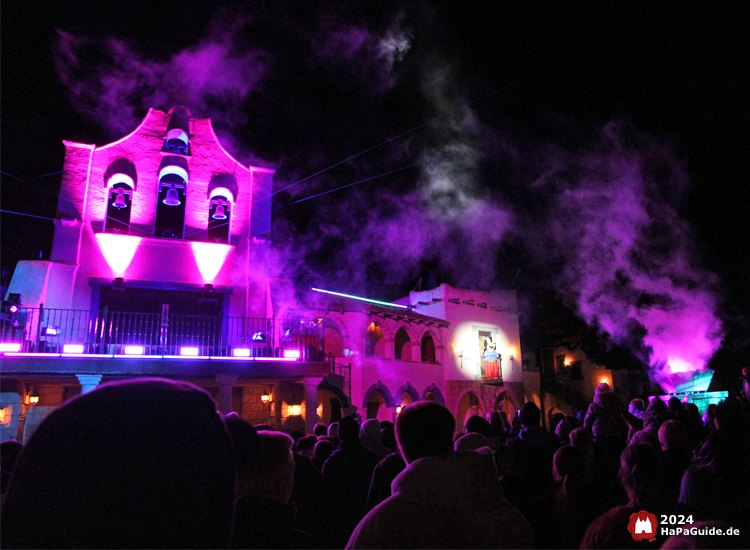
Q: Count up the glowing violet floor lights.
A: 6